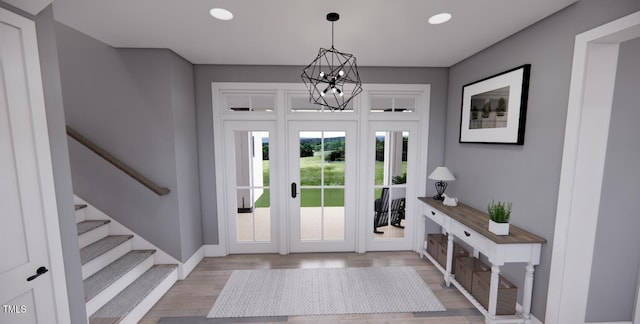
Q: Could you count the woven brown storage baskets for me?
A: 4